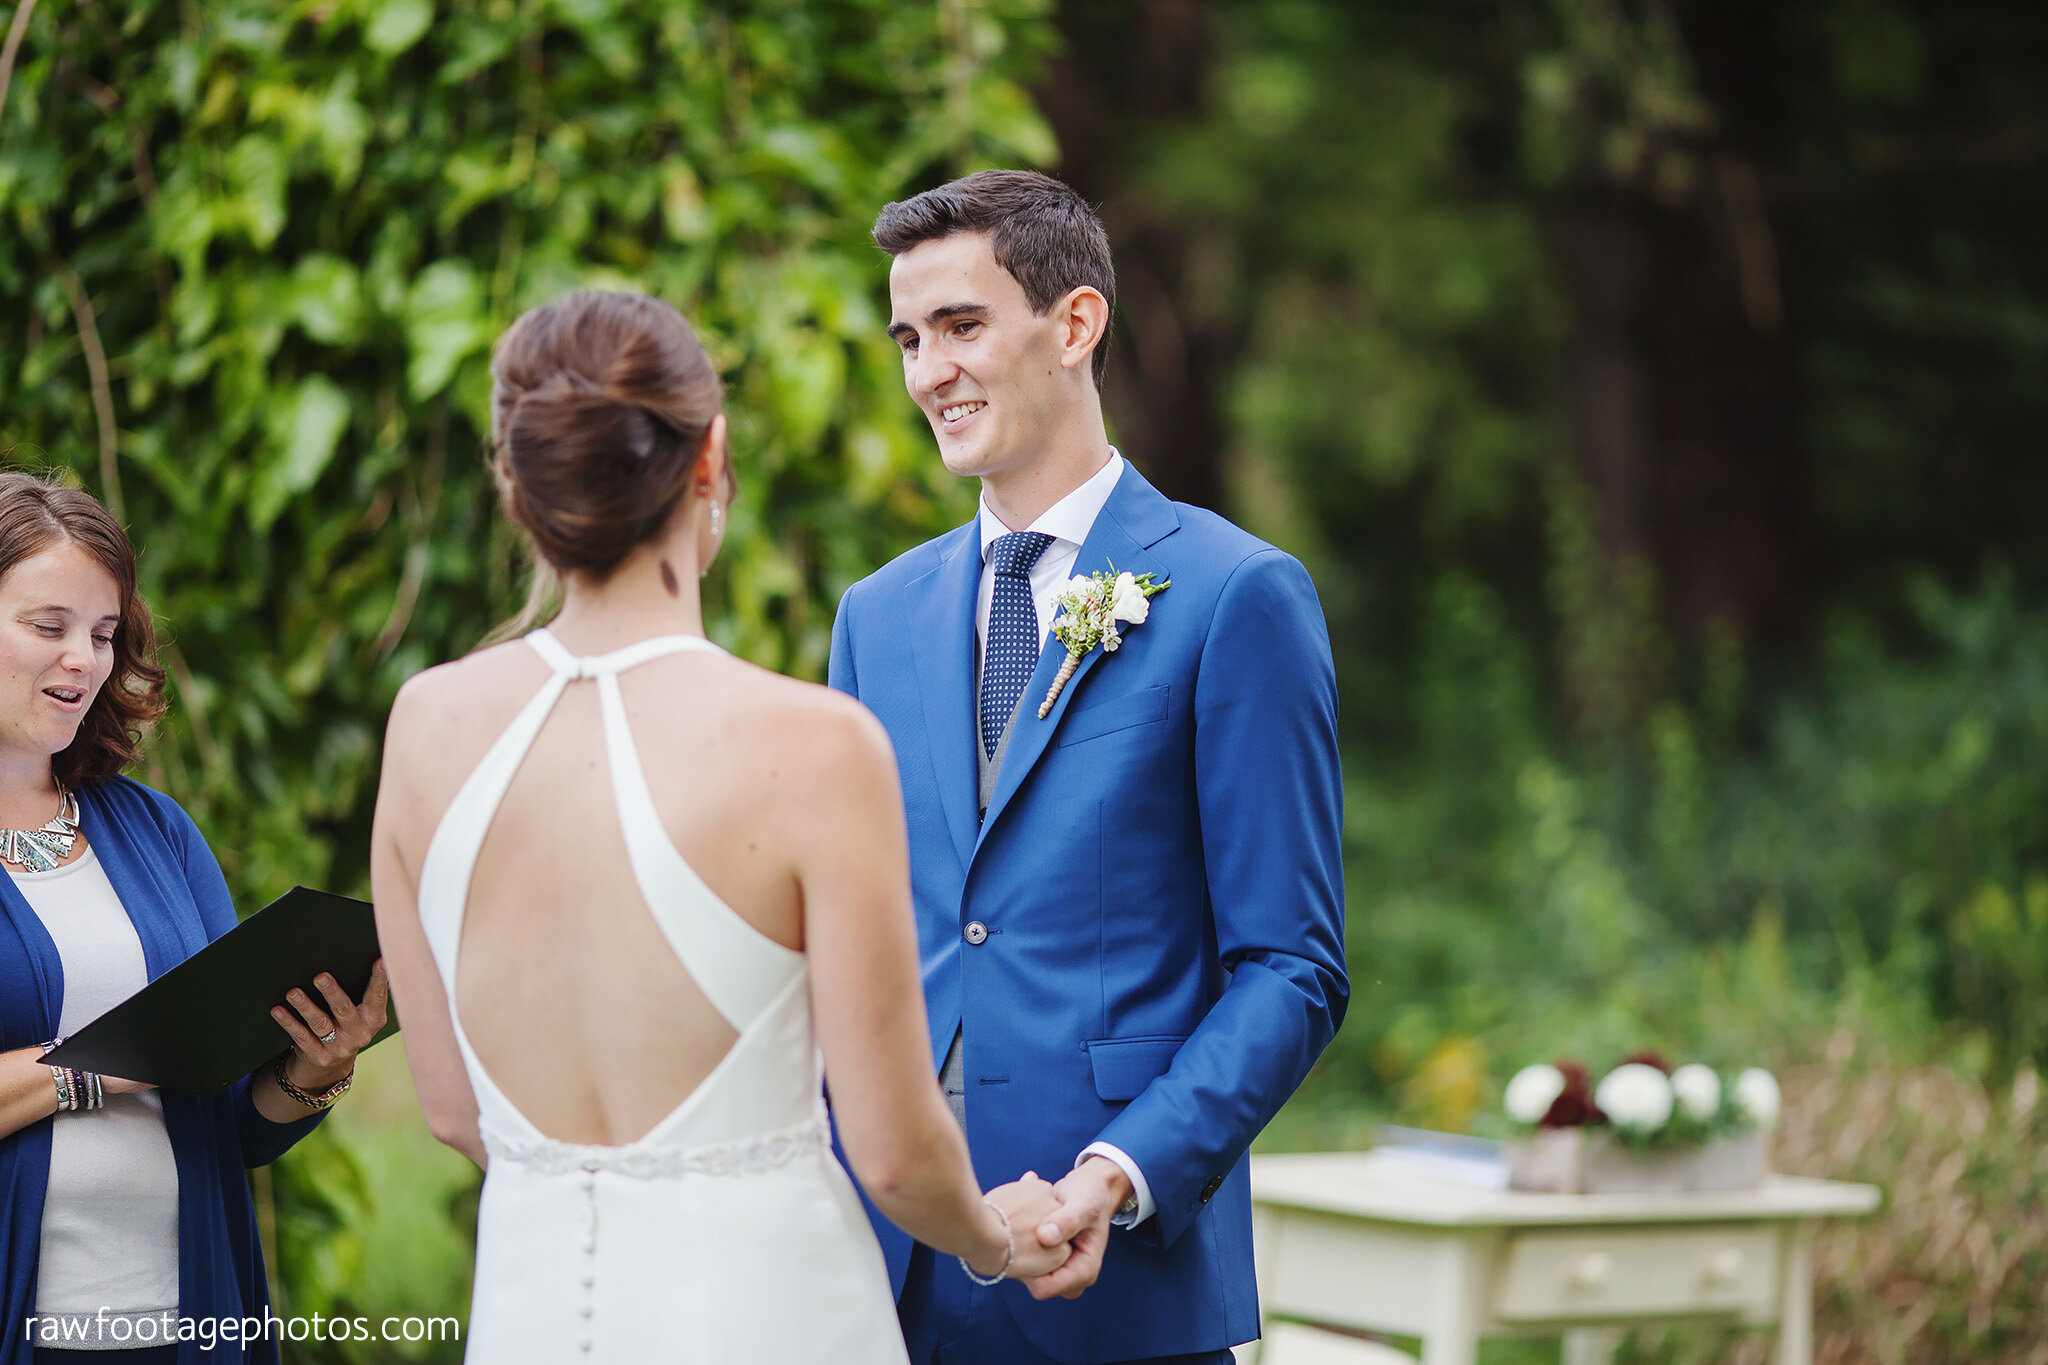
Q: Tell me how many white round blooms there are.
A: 4